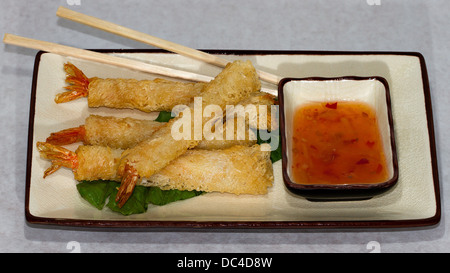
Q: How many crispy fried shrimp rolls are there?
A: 4